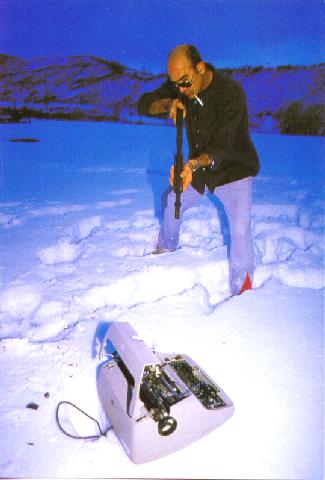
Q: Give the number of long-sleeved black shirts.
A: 1